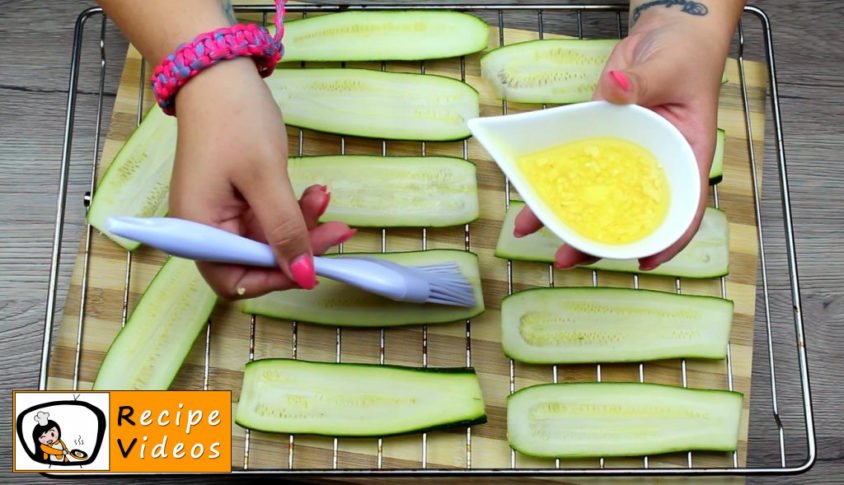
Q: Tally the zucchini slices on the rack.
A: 12